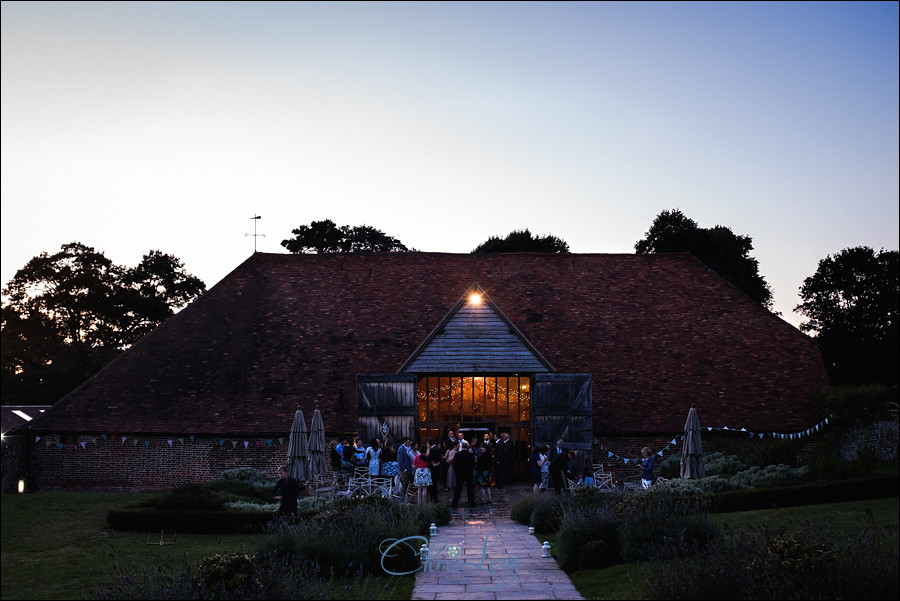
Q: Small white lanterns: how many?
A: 4